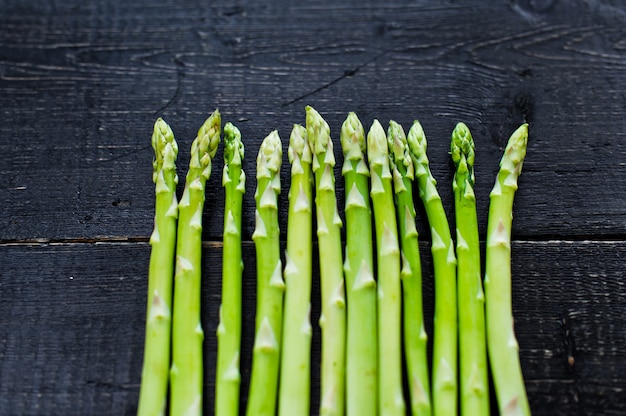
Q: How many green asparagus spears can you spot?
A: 12